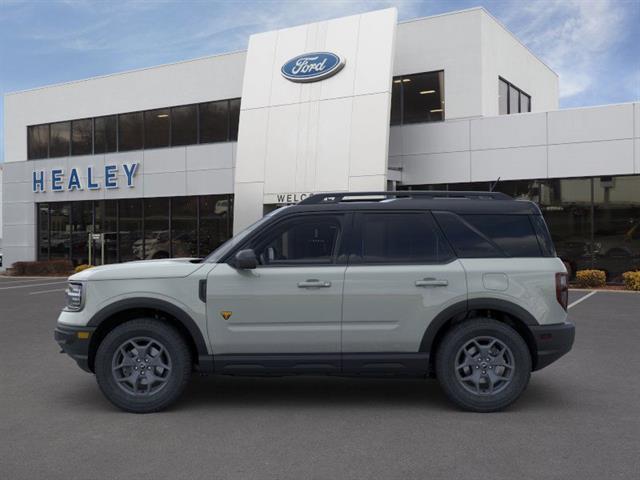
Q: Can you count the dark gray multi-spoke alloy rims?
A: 2